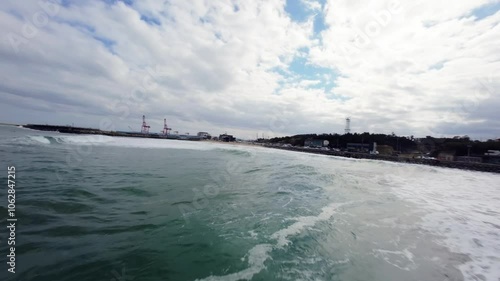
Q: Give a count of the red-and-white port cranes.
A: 2